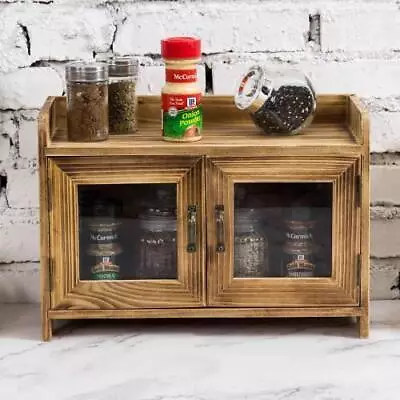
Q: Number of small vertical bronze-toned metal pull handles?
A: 2